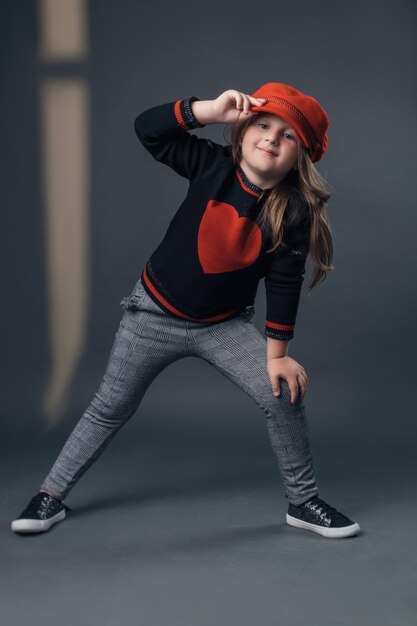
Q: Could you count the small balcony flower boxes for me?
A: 0